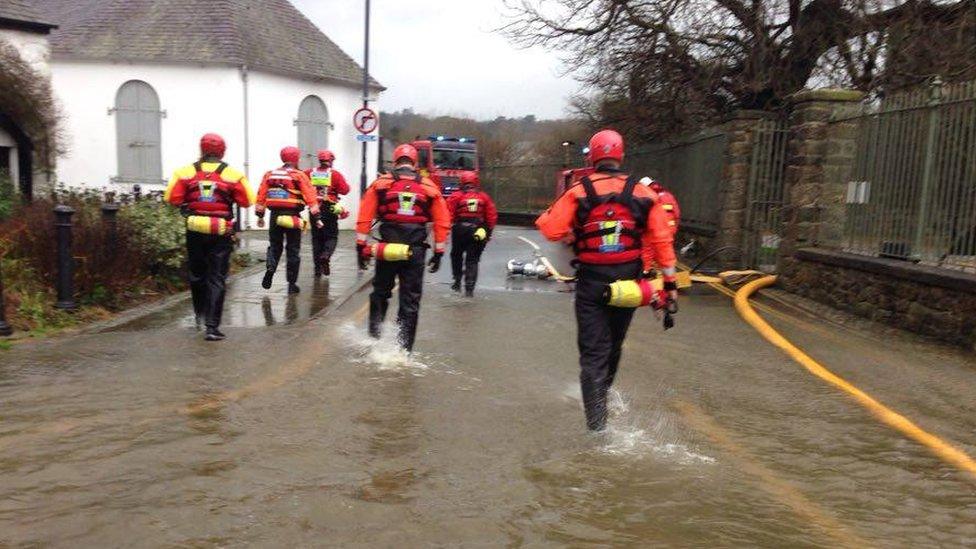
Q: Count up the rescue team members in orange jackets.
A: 3